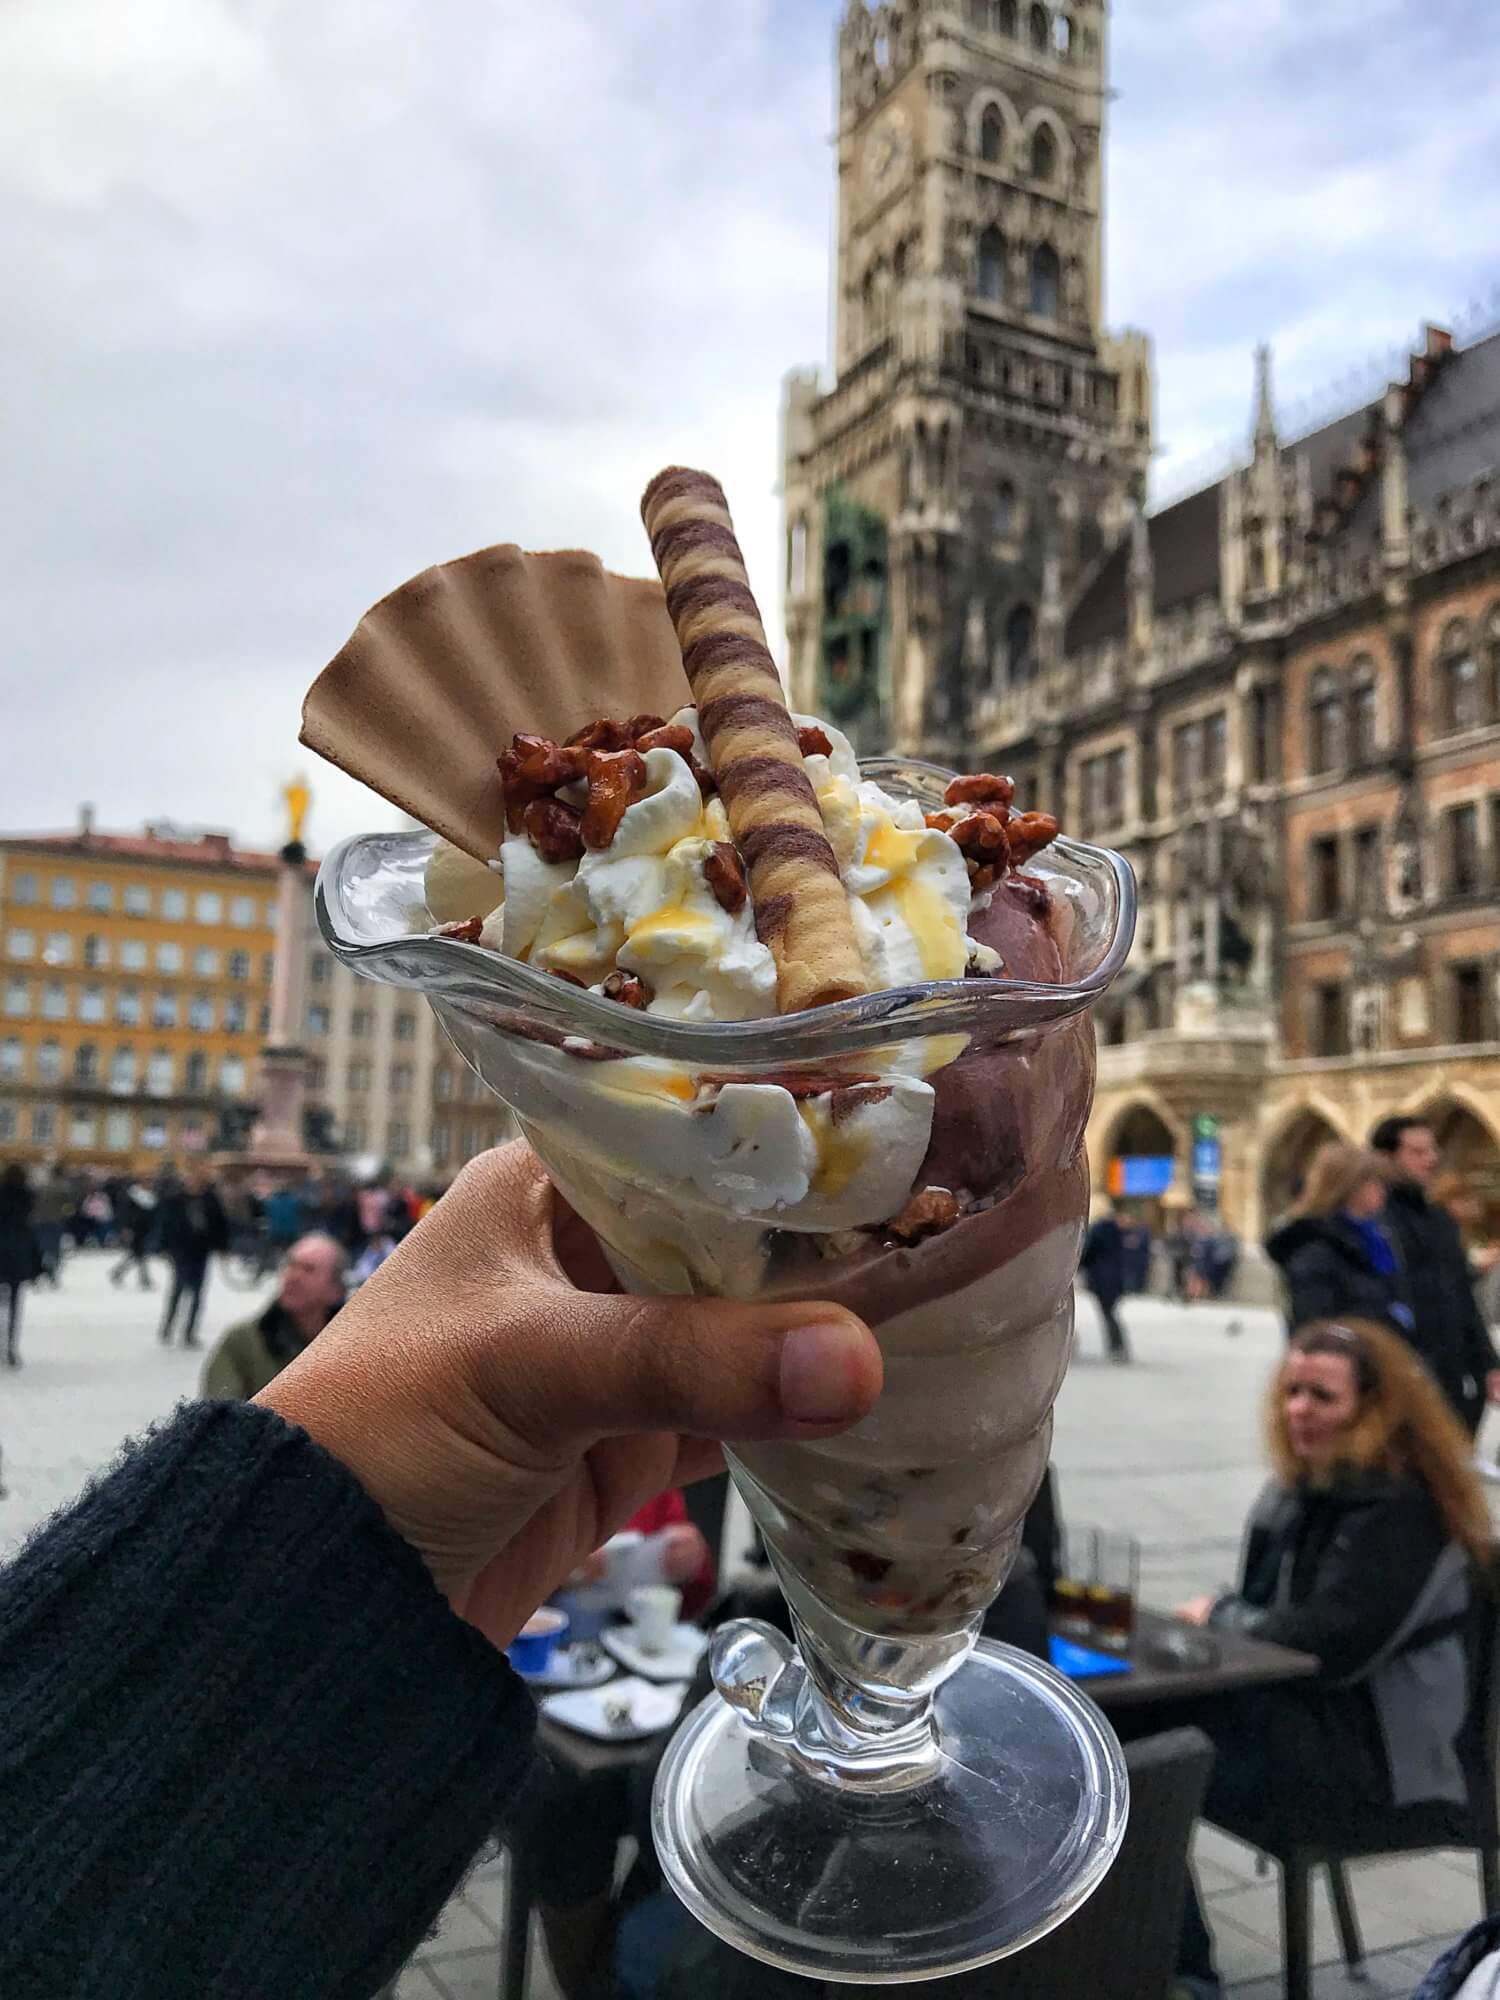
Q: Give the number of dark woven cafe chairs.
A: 2